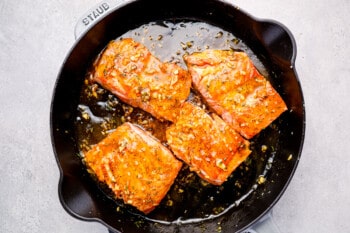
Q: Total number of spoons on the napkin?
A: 0